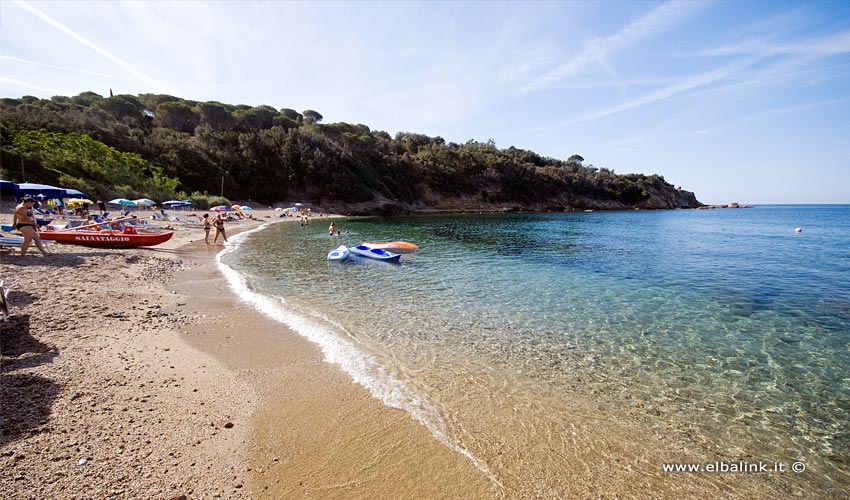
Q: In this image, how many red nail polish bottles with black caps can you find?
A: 0